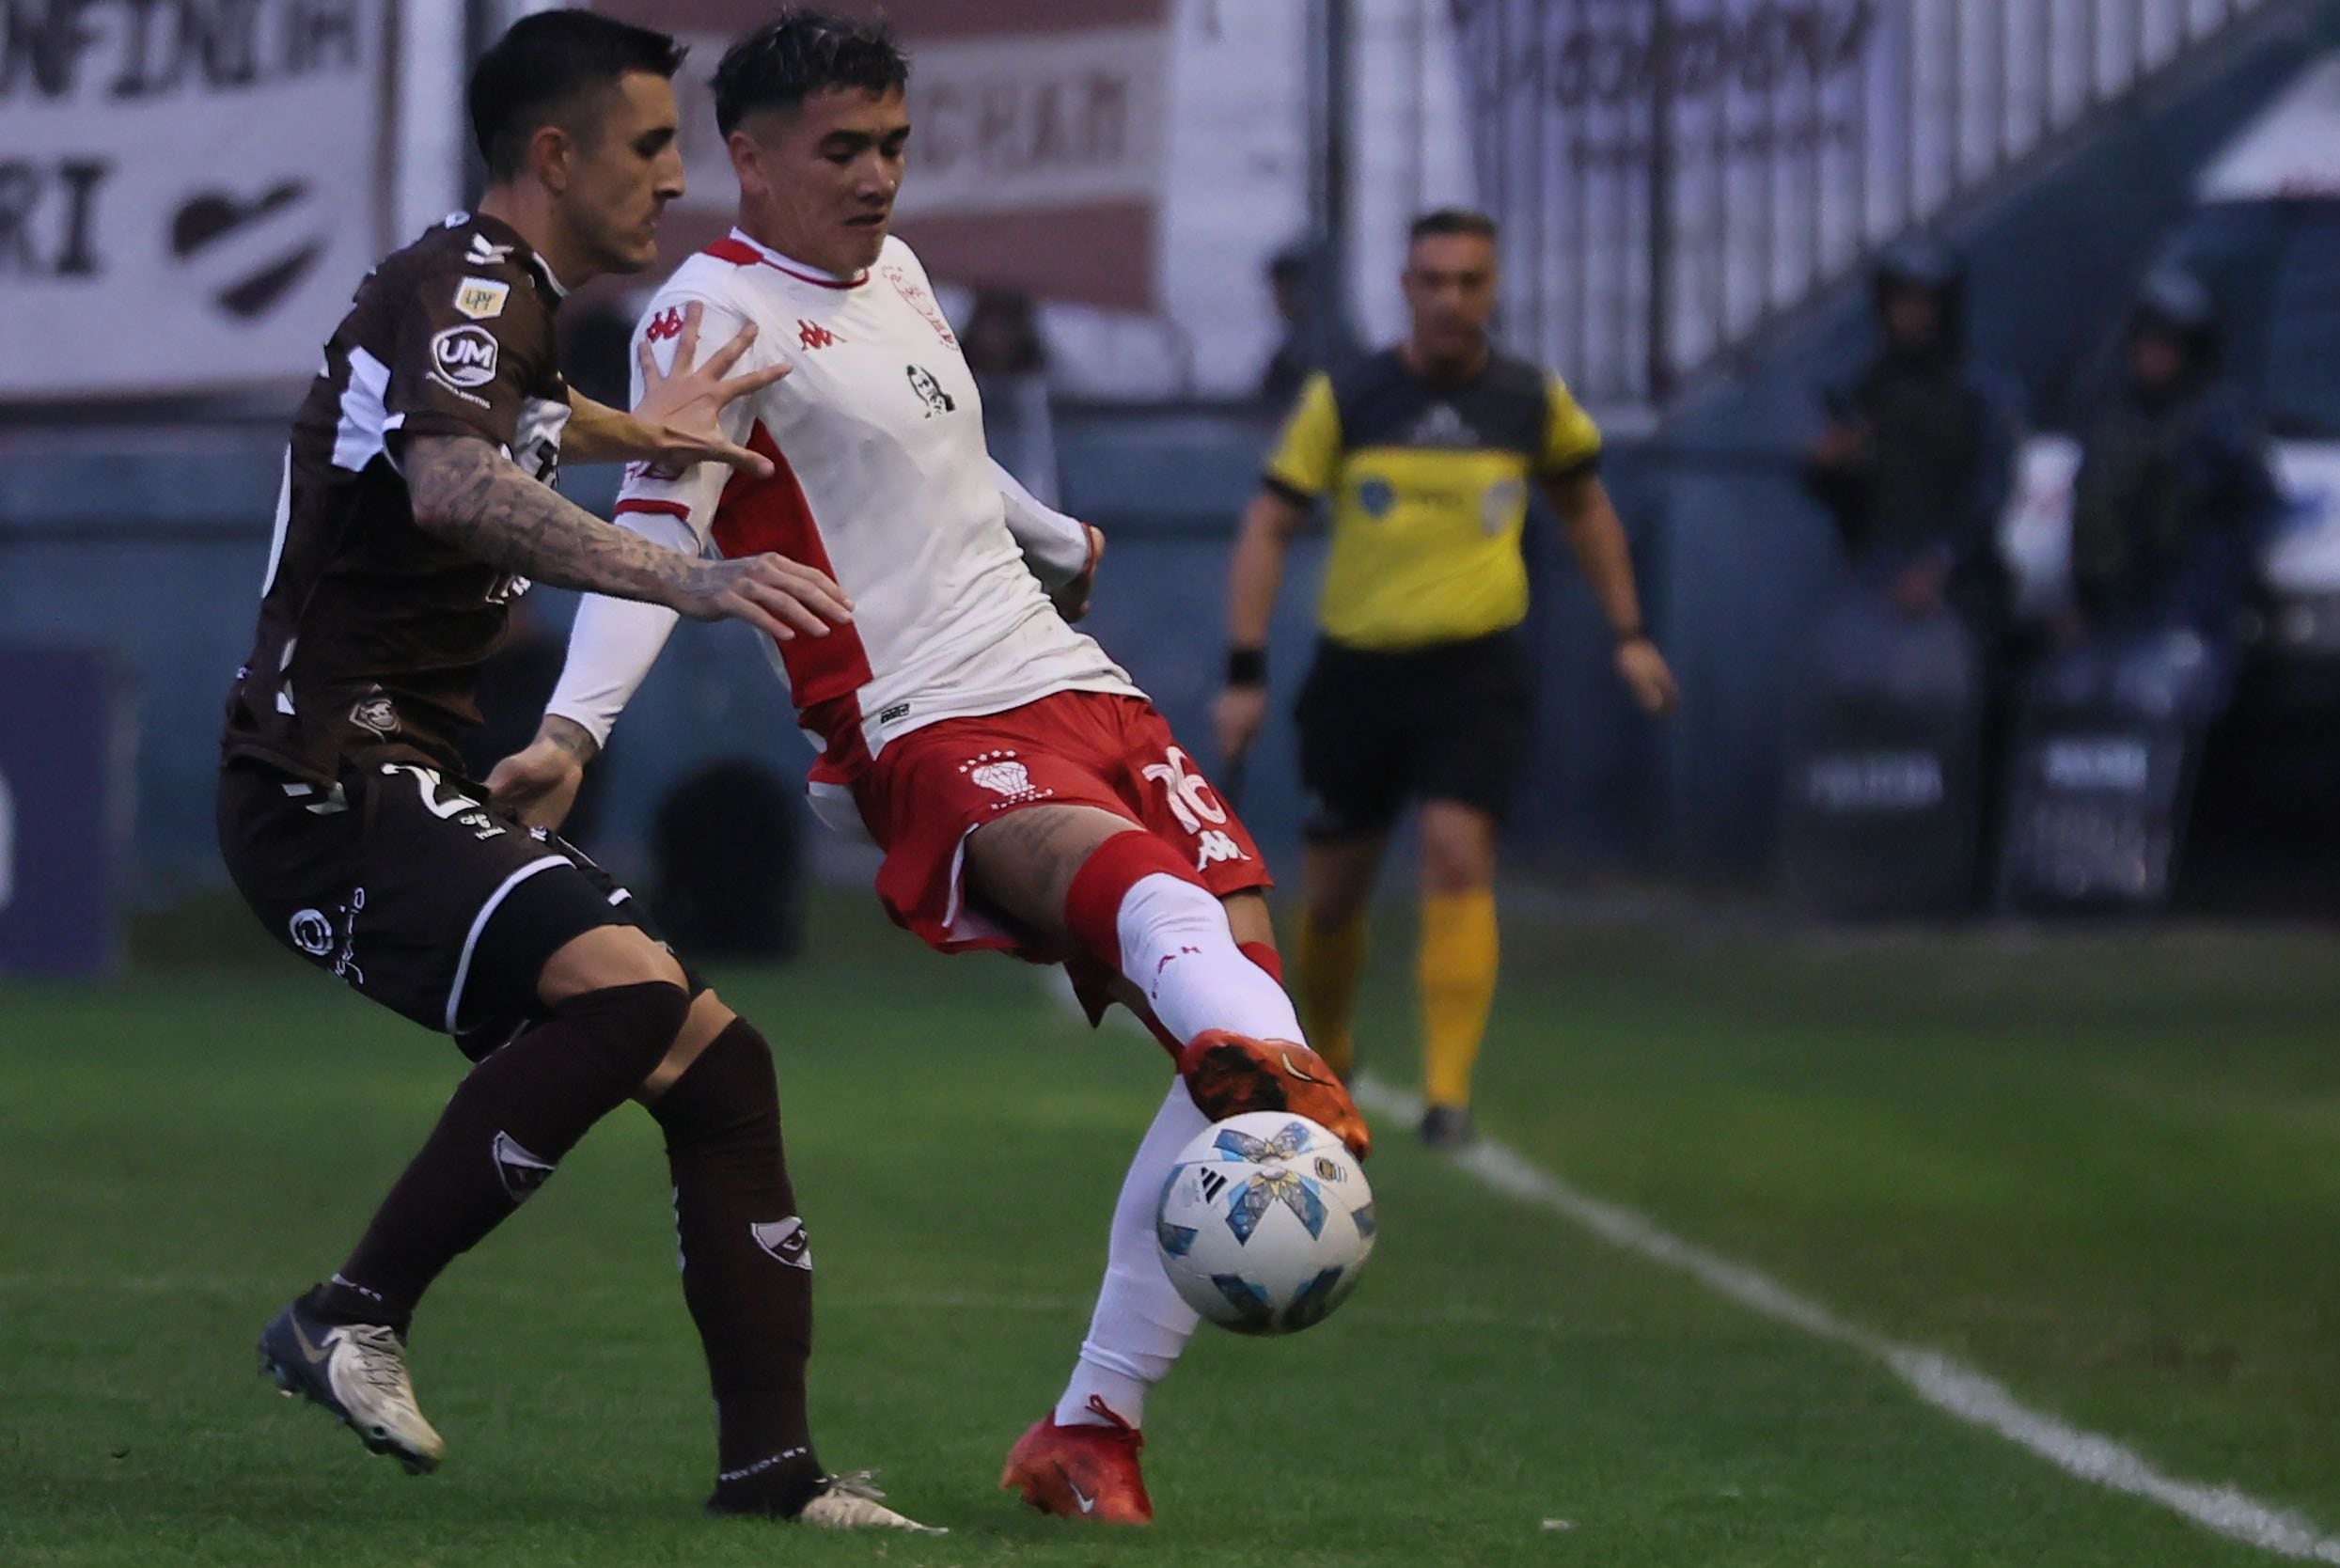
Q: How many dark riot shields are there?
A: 2